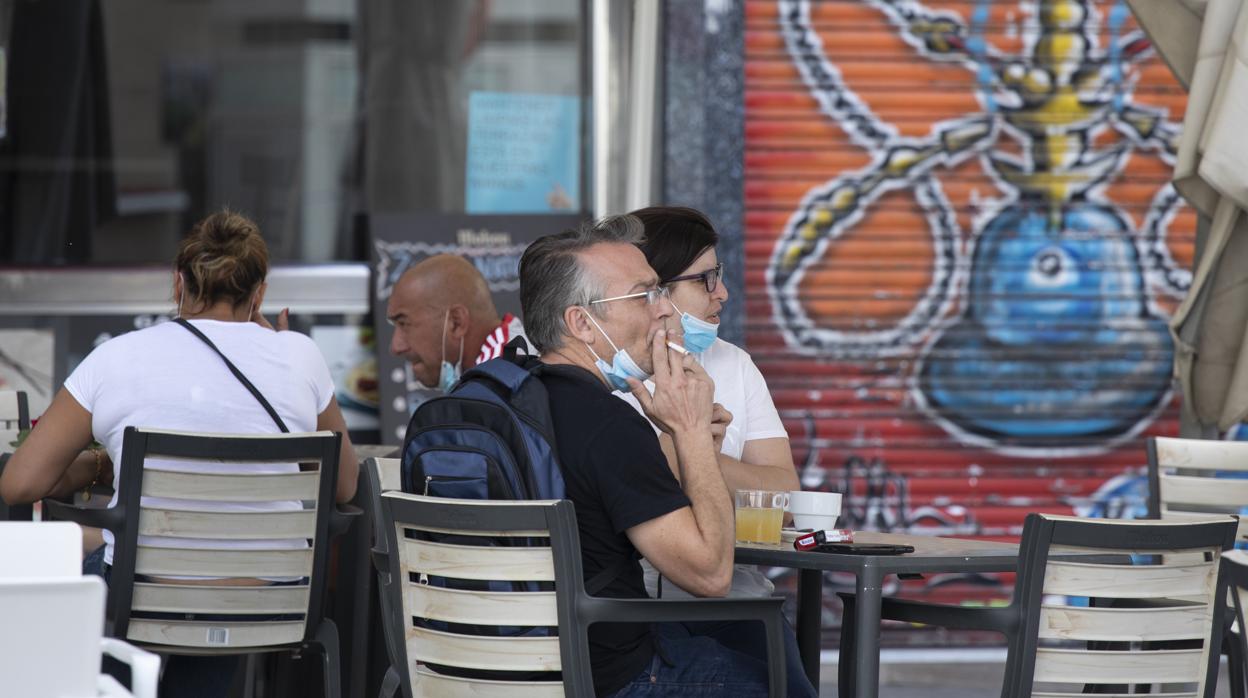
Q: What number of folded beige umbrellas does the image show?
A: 1